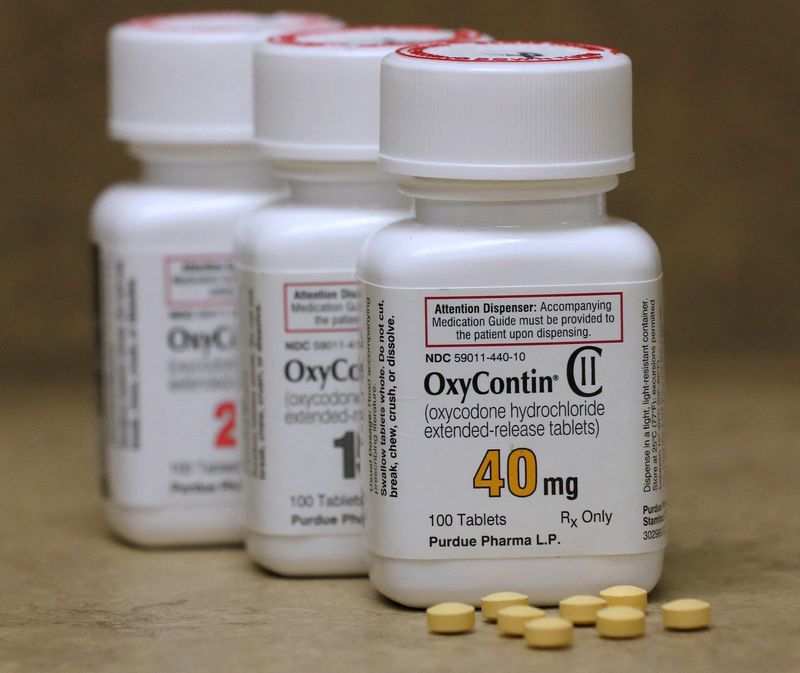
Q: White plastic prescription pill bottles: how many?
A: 3